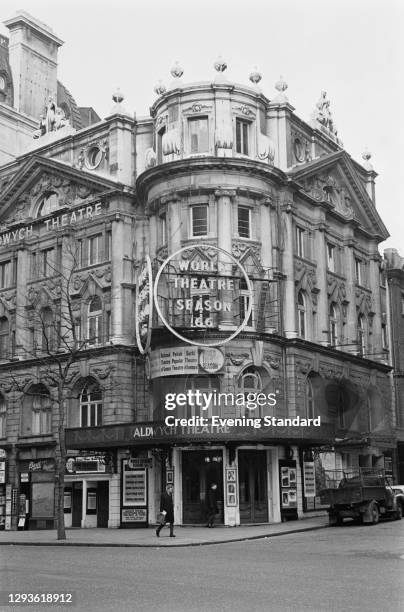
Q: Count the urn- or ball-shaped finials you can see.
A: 7